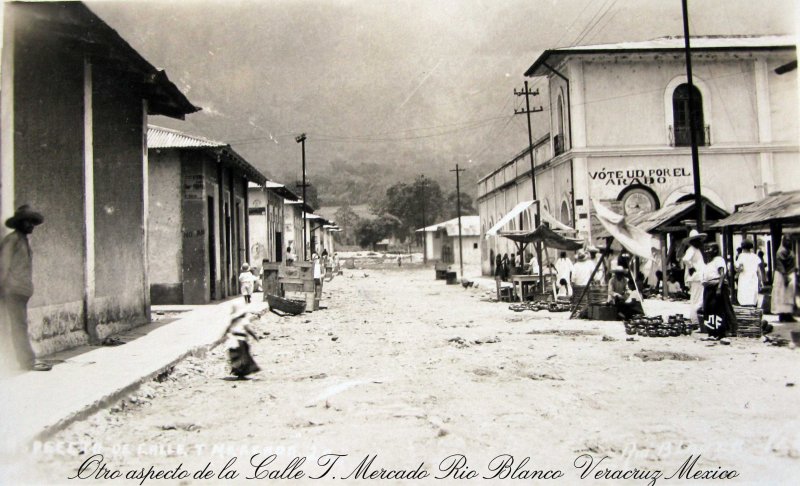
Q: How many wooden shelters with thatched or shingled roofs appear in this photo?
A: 2